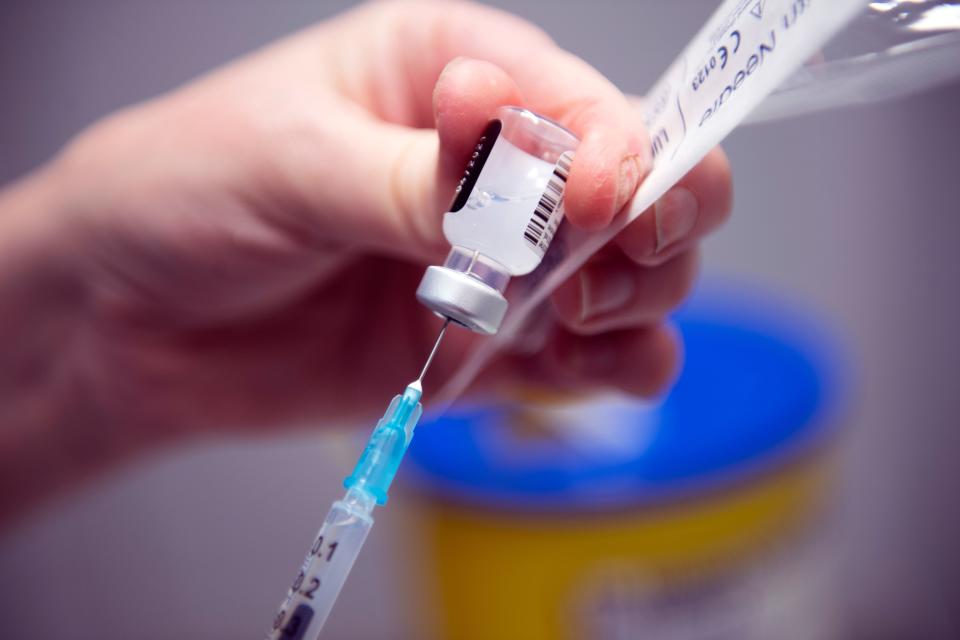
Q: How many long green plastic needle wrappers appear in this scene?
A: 0